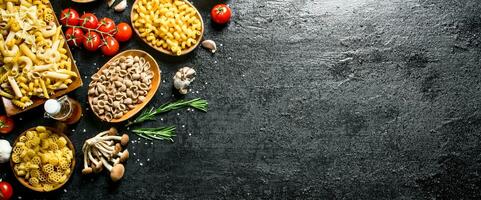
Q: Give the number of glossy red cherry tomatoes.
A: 10